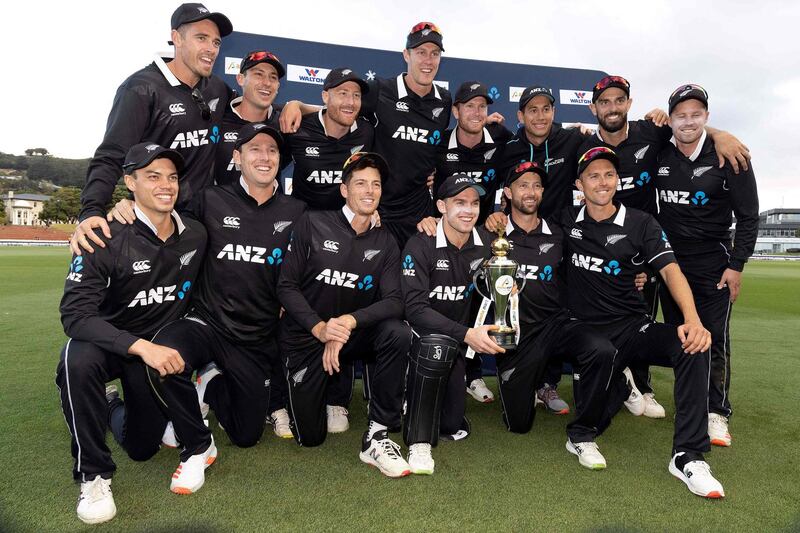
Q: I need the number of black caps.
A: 14